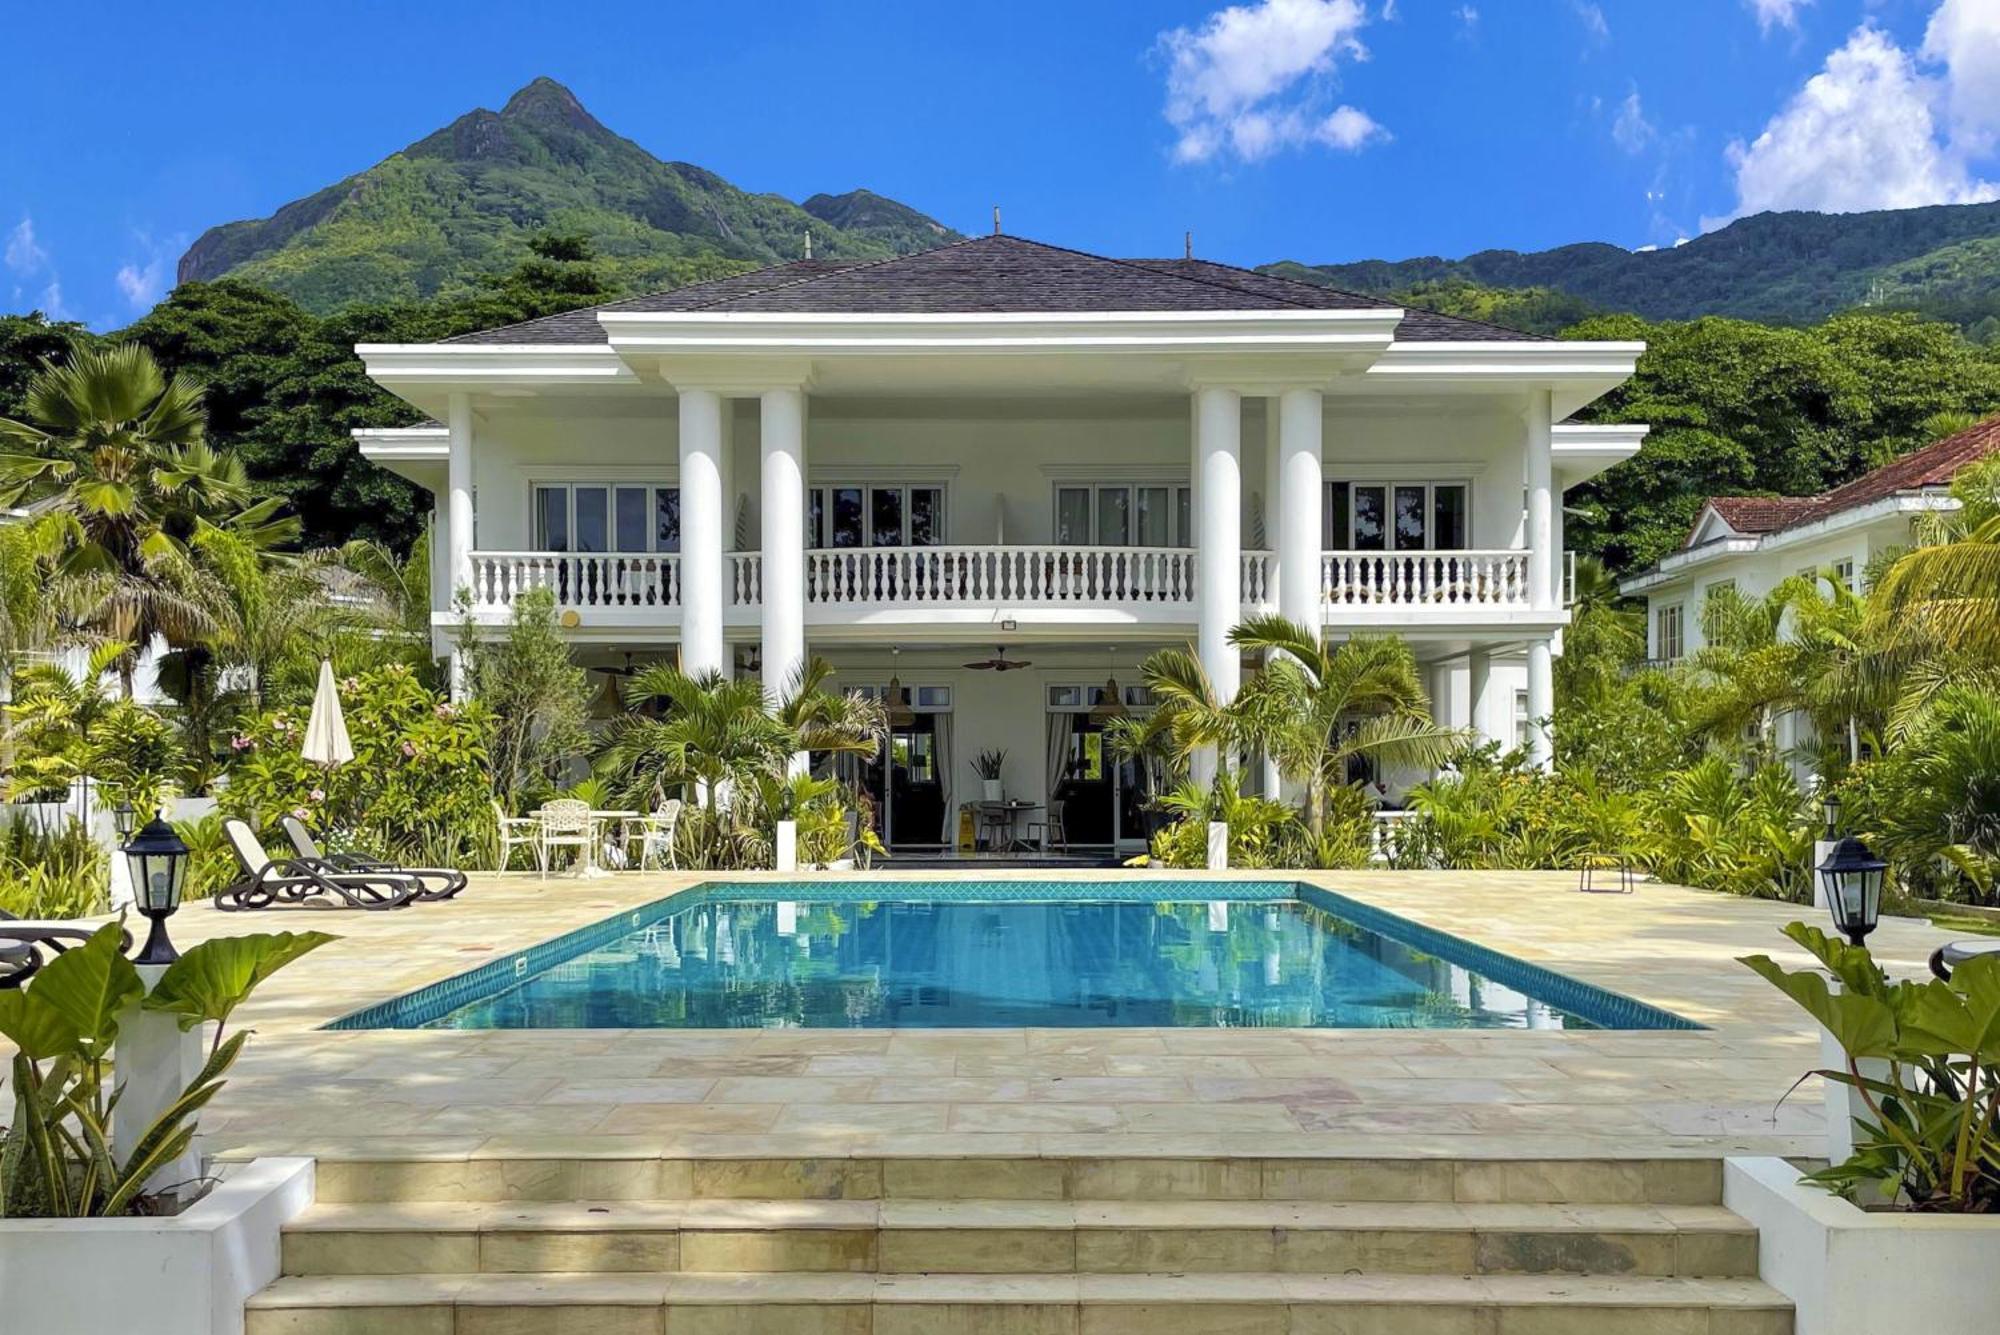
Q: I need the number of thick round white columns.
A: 4